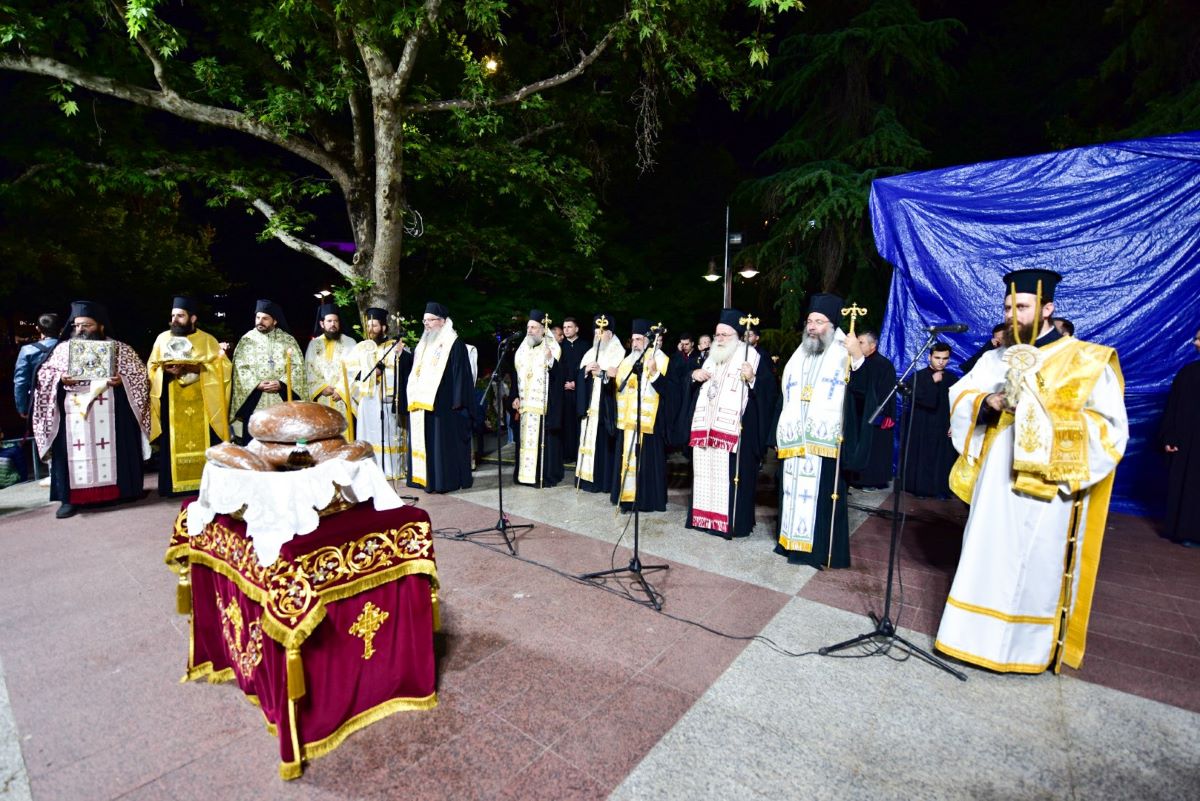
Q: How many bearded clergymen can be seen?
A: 12